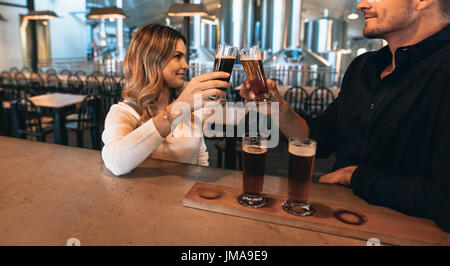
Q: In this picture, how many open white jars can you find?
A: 0